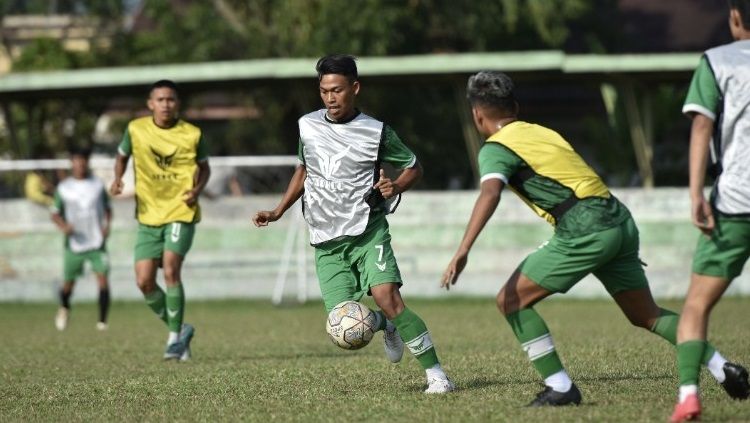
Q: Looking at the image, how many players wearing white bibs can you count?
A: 3